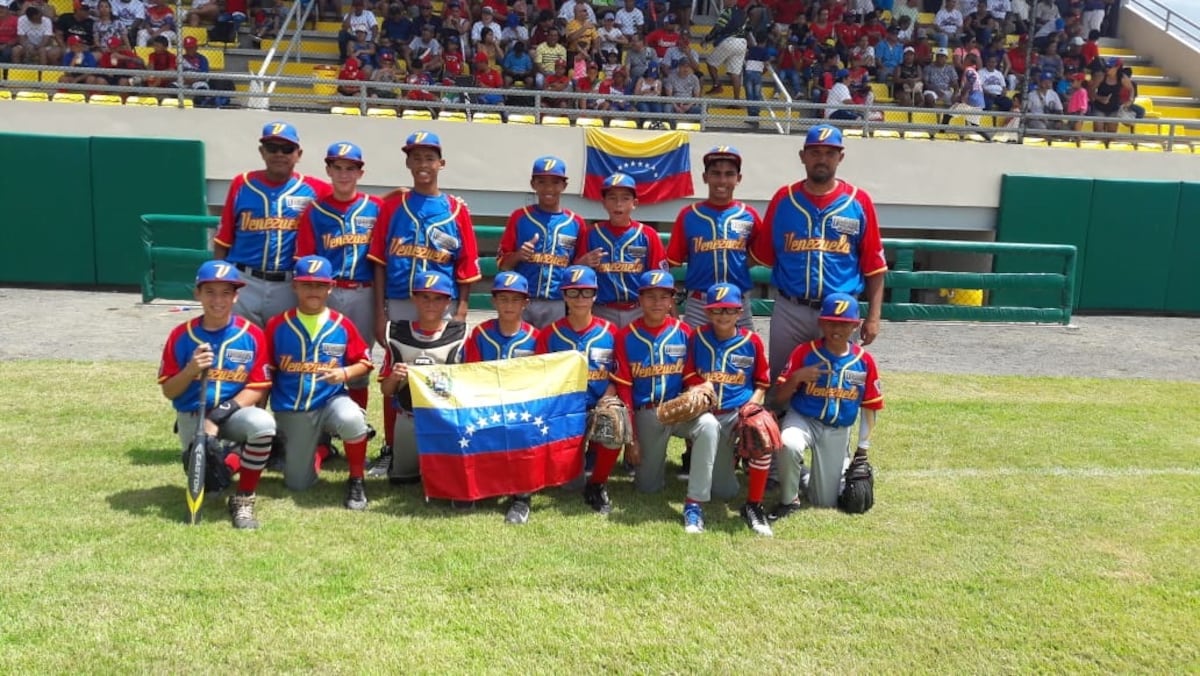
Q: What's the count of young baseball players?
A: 13